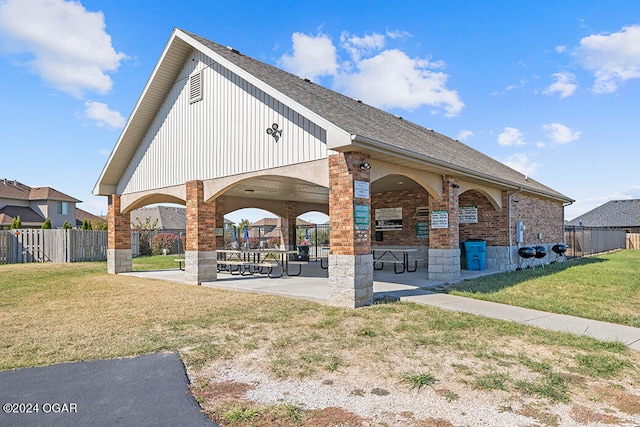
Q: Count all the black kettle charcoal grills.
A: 3